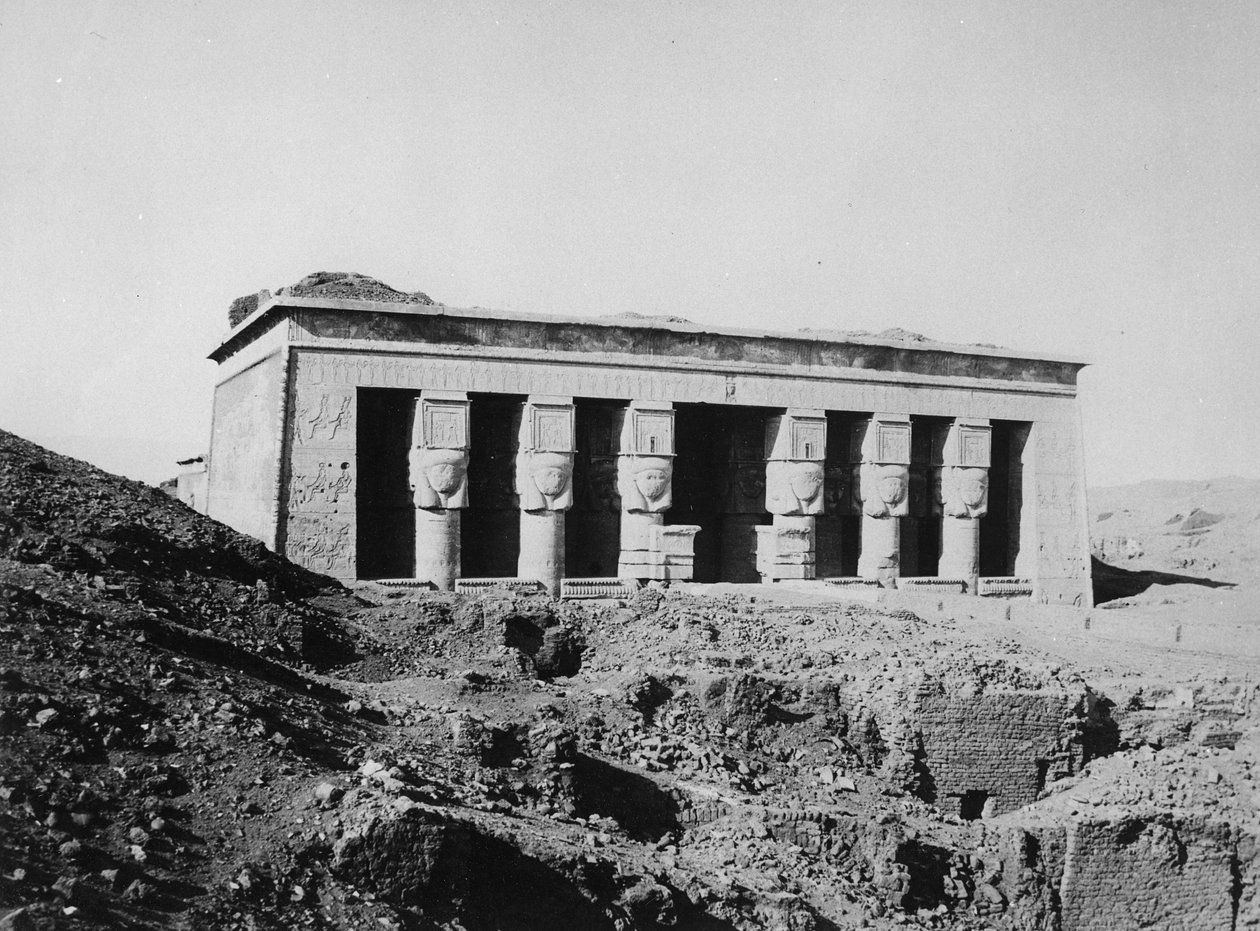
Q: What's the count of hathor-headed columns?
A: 6